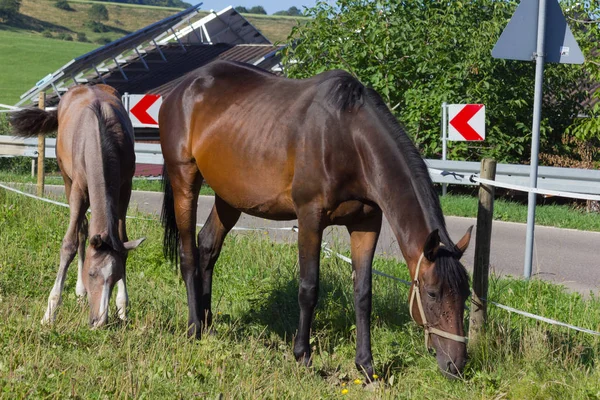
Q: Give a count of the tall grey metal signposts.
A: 1